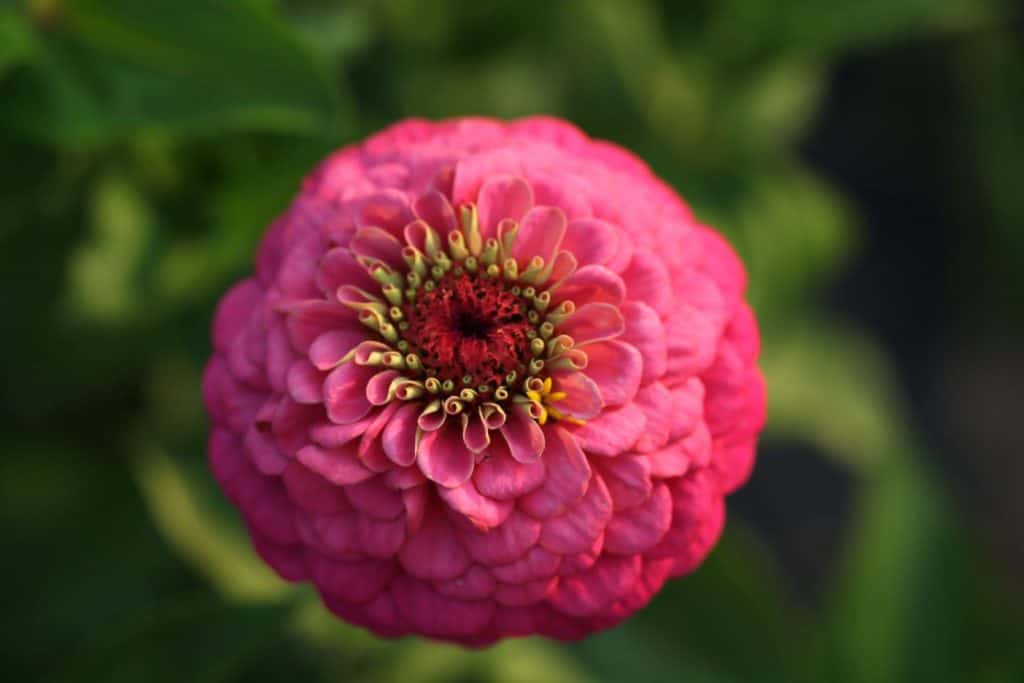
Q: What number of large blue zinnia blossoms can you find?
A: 0